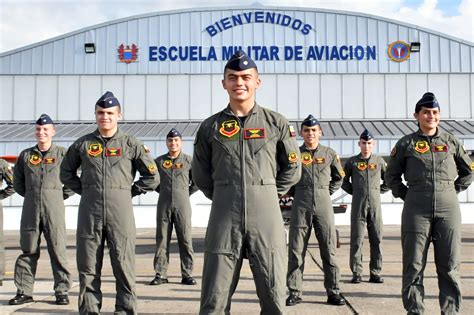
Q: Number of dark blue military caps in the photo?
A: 7